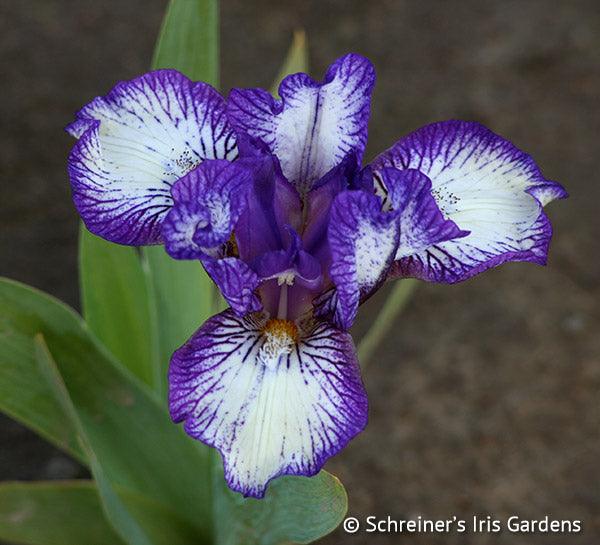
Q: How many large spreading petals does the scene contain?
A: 3